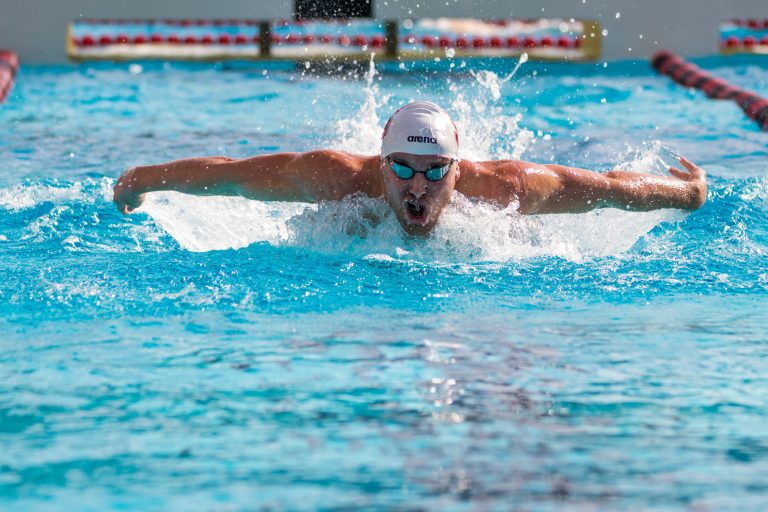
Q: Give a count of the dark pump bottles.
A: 0